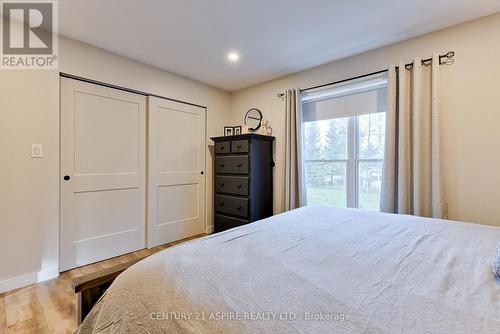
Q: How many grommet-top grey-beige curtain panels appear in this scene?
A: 2